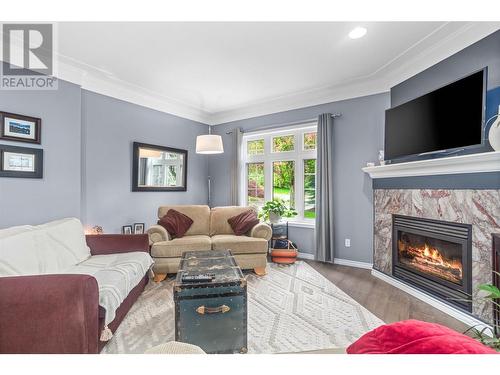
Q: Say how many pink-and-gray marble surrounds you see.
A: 1